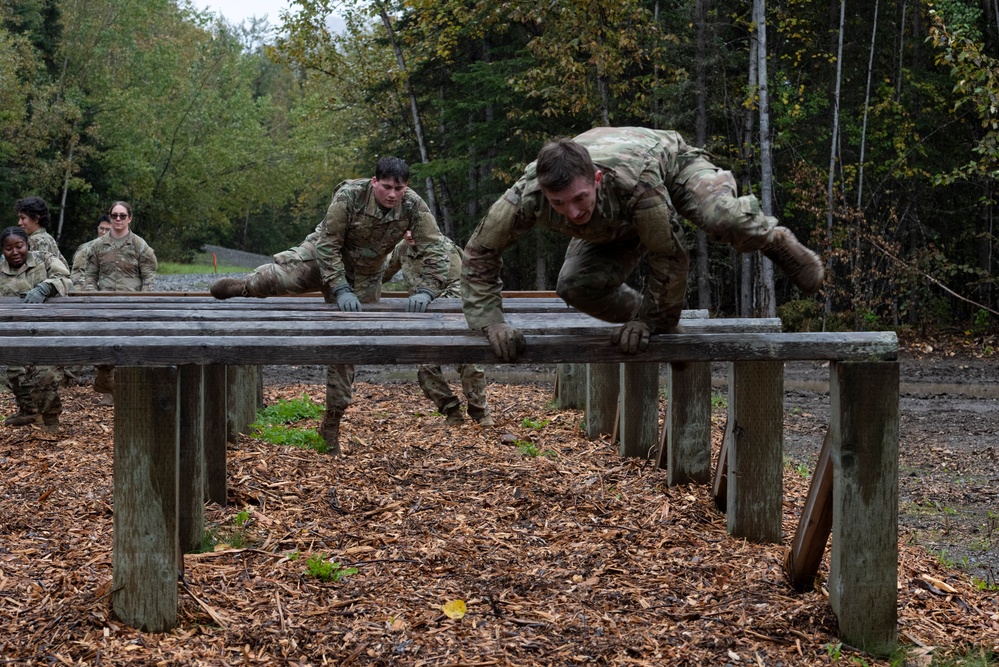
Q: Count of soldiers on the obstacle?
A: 2